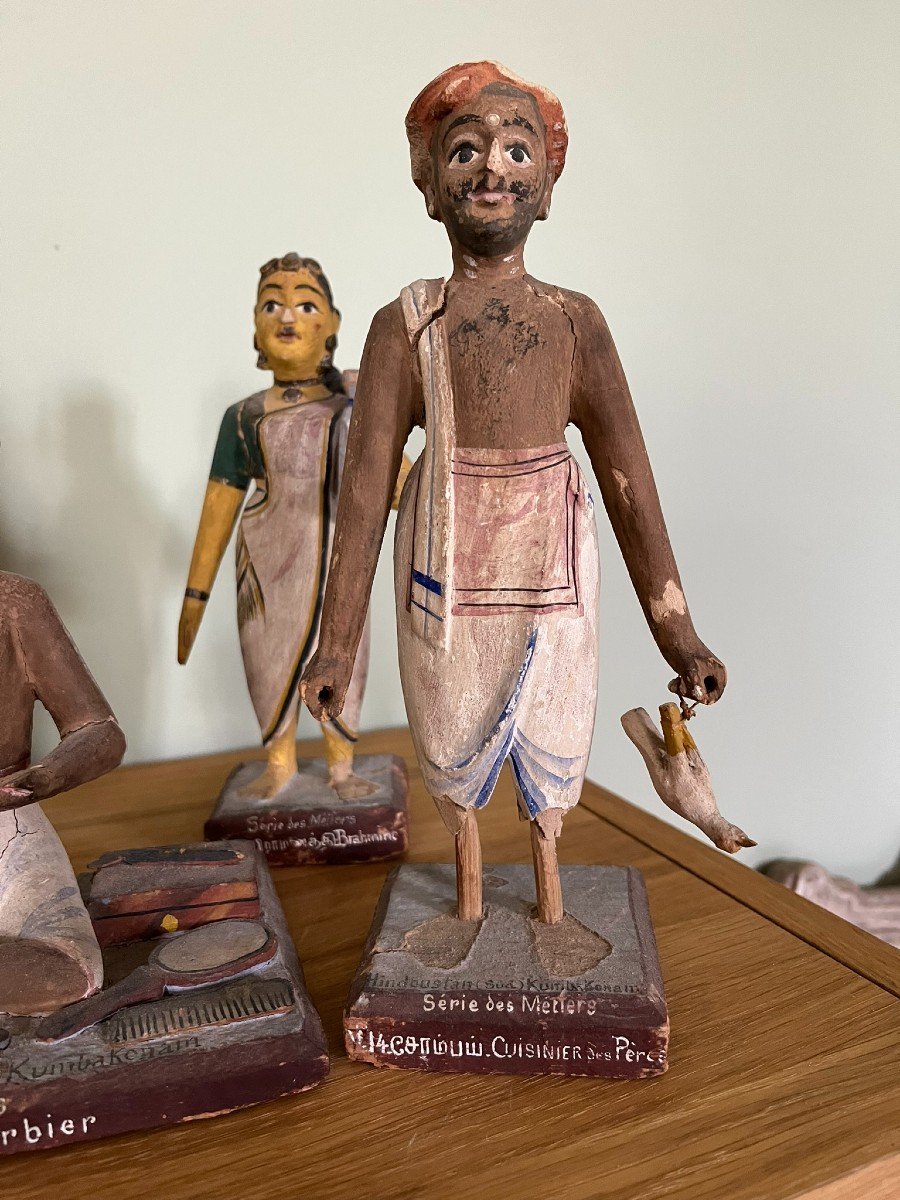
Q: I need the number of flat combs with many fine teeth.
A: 1